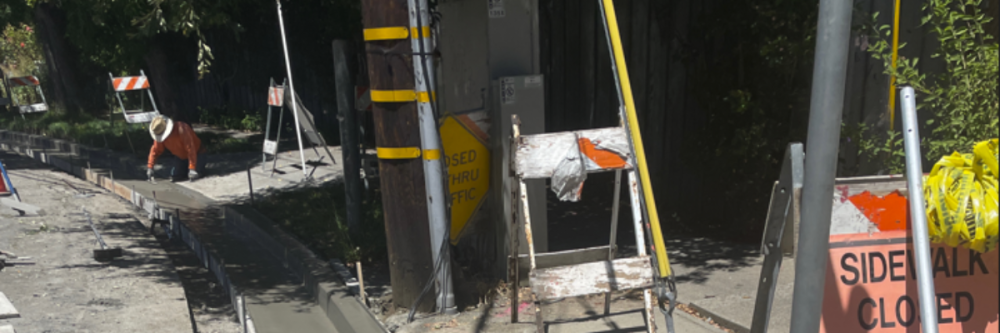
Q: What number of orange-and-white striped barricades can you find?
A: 5